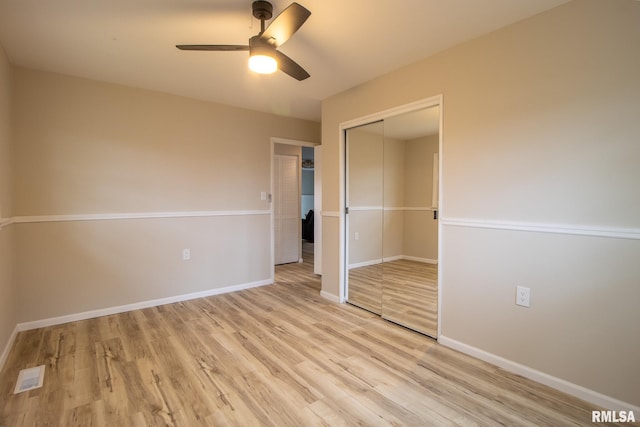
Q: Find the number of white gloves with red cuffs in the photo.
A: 0